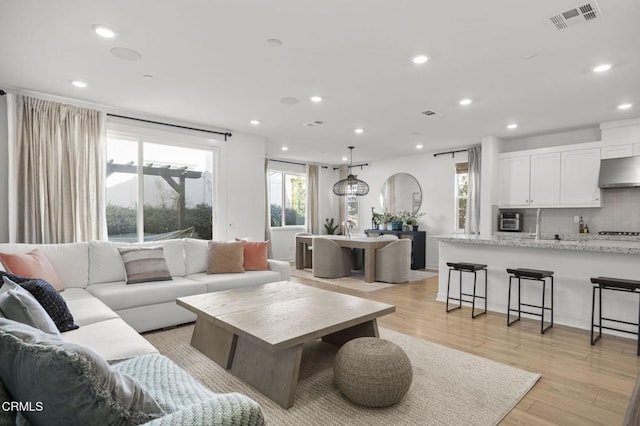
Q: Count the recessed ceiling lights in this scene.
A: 13